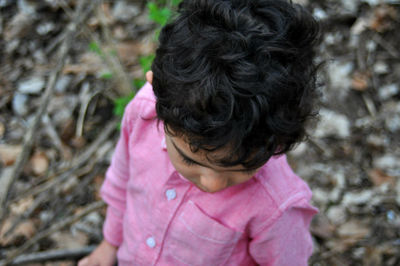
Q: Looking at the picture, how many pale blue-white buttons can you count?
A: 2